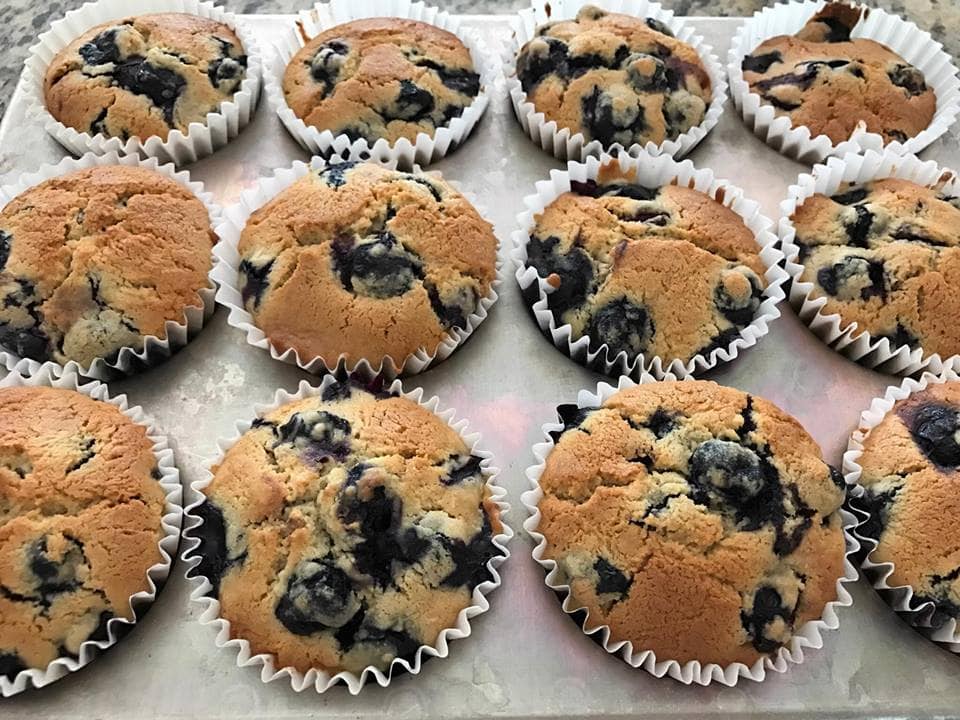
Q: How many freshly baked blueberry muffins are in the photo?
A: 12